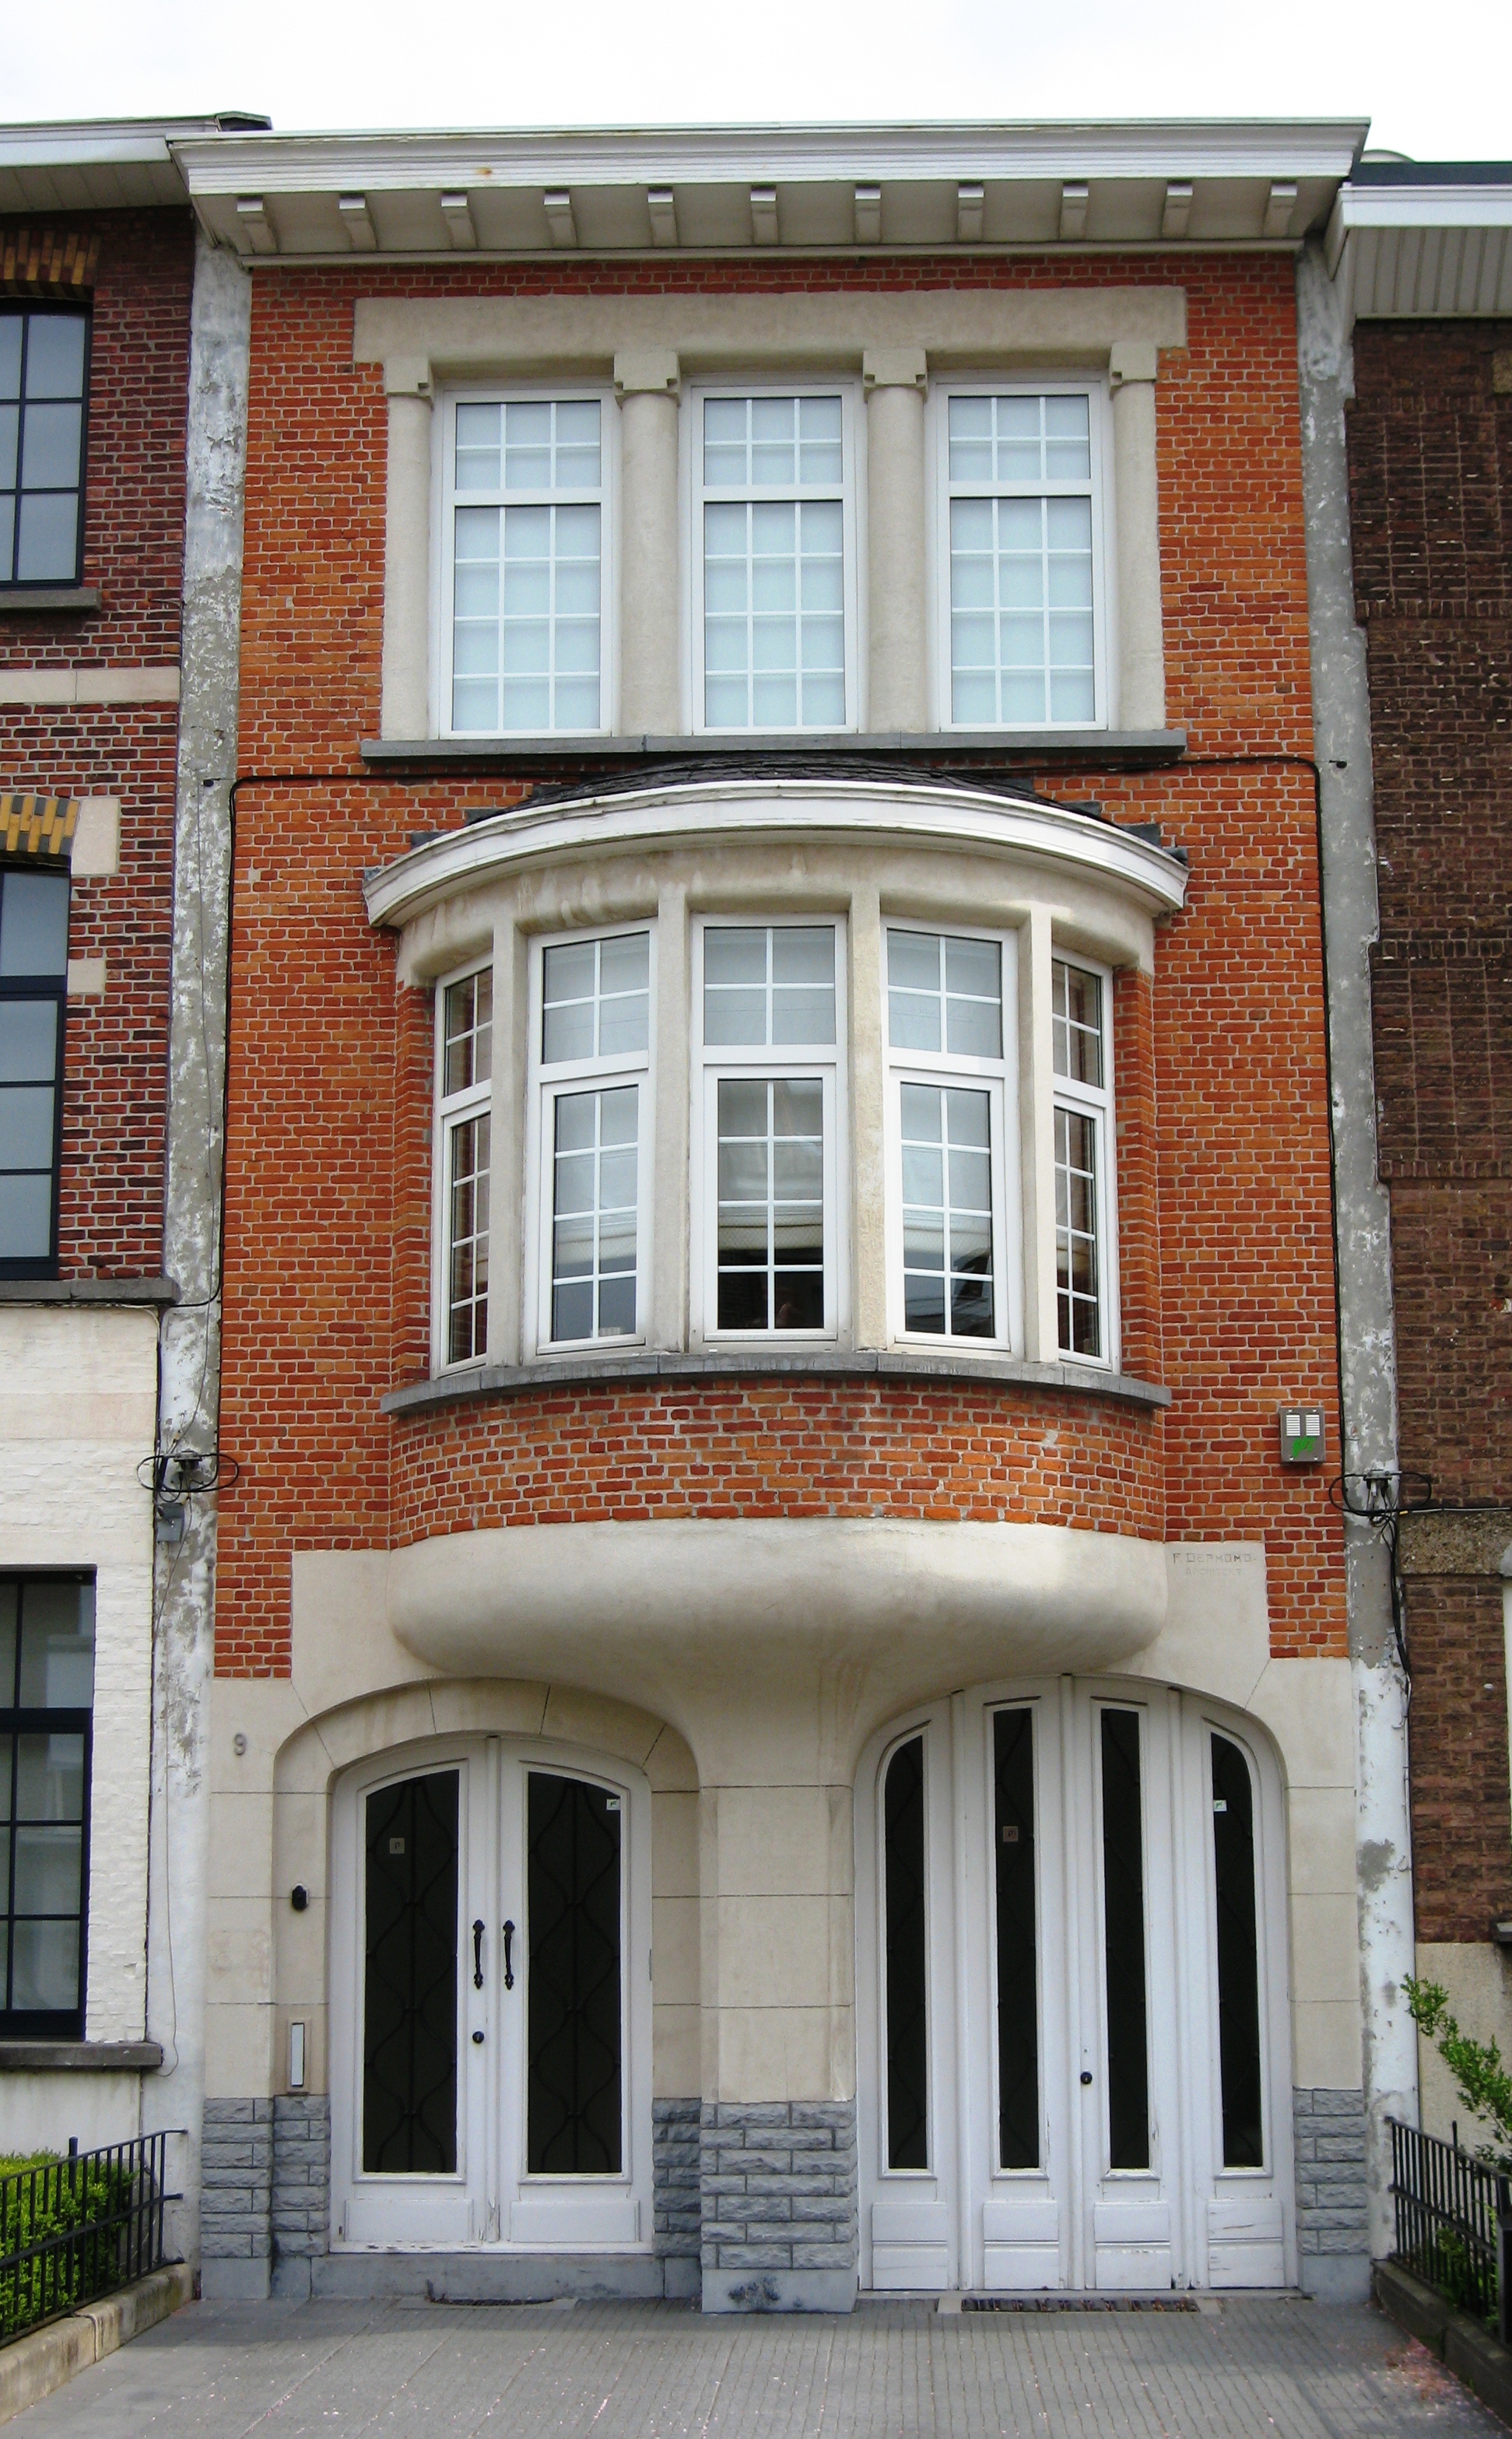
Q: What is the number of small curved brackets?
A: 11